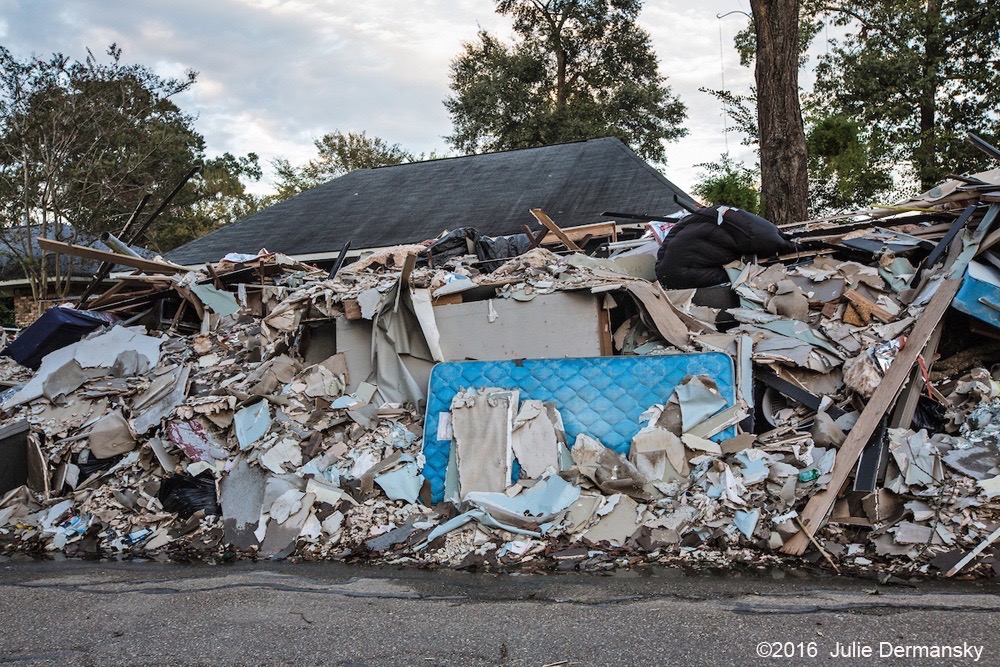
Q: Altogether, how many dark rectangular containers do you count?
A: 1